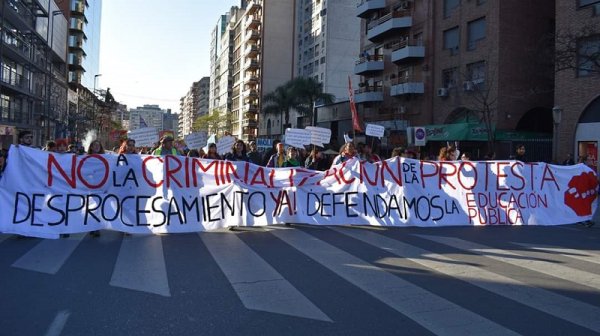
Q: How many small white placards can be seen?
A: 6